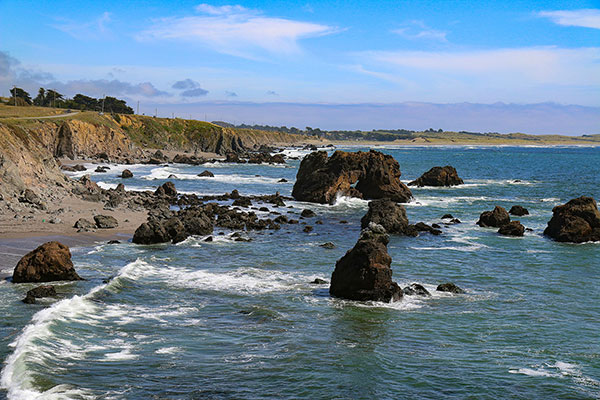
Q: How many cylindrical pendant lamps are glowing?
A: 0